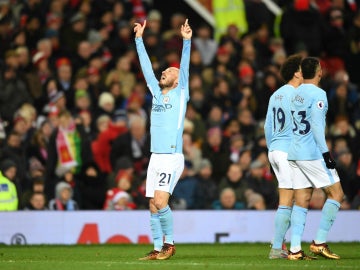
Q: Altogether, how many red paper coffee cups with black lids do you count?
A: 0